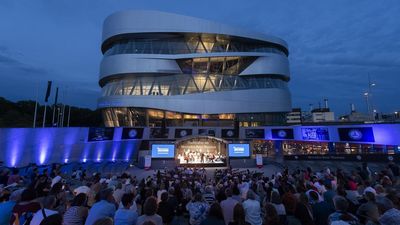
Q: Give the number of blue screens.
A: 2